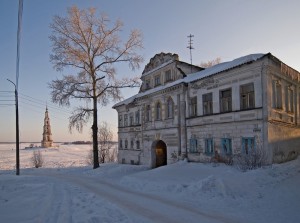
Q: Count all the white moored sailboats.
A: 0